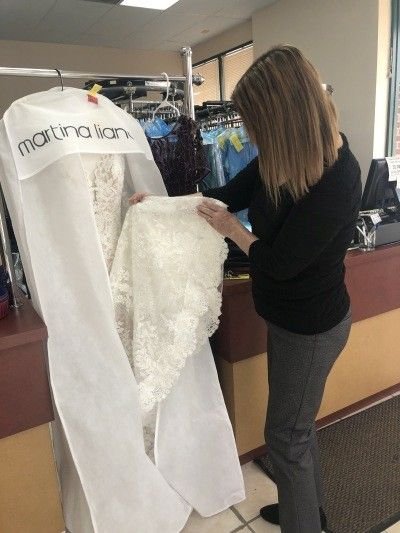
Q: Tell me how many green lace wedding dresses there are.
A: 0